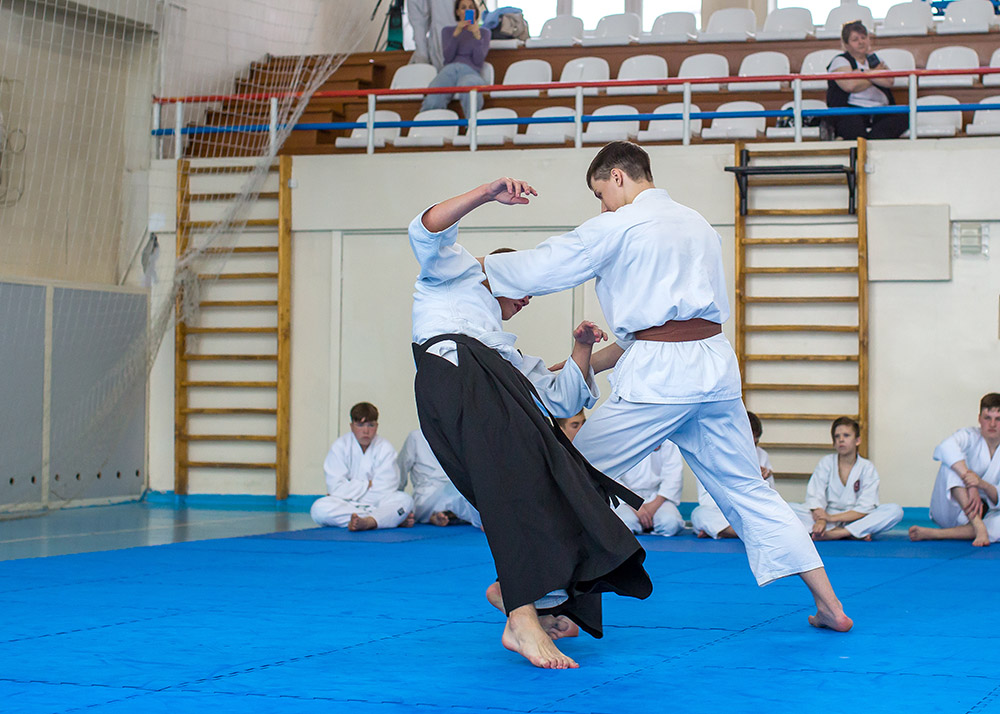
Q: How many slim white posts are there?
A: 9